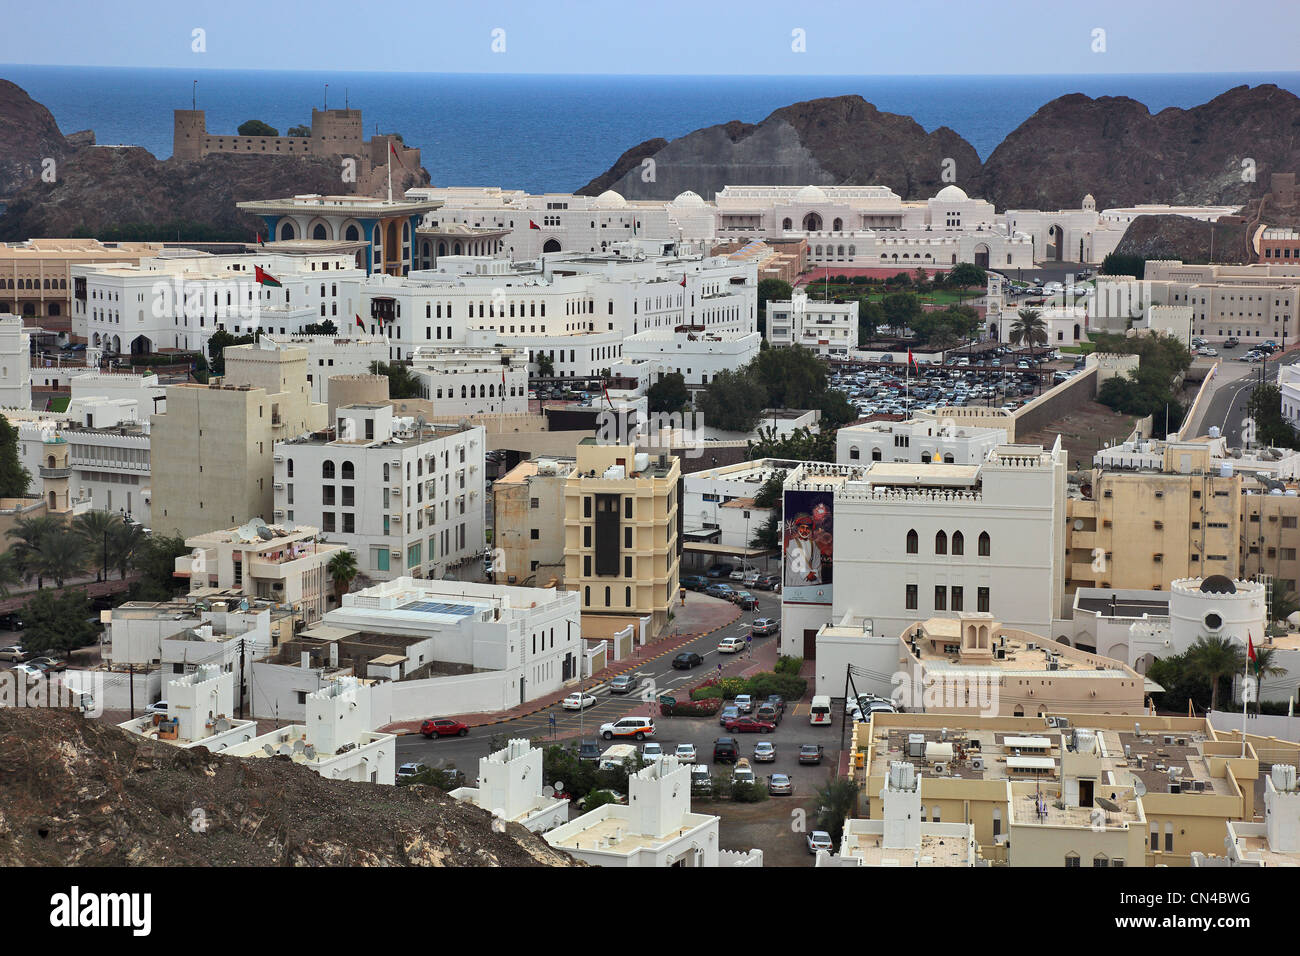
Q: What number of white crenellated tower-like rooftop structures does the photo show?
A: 6